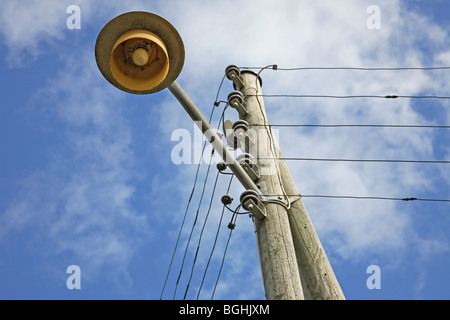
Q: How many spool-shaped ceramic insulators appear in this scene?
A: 5